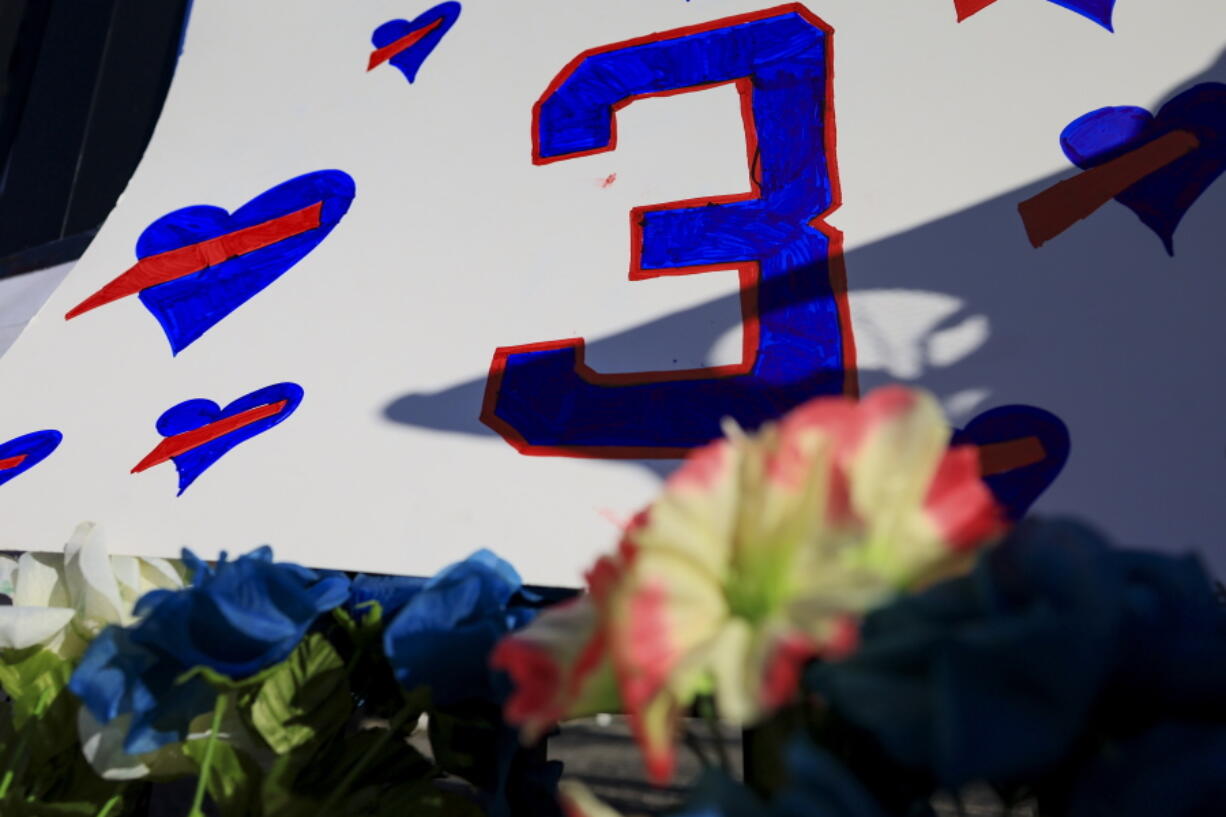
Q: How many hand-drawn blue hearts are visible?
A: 7